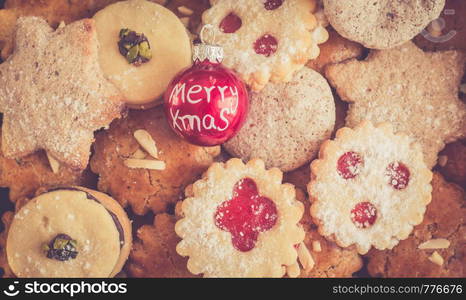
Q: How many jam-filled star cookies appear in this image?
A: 0